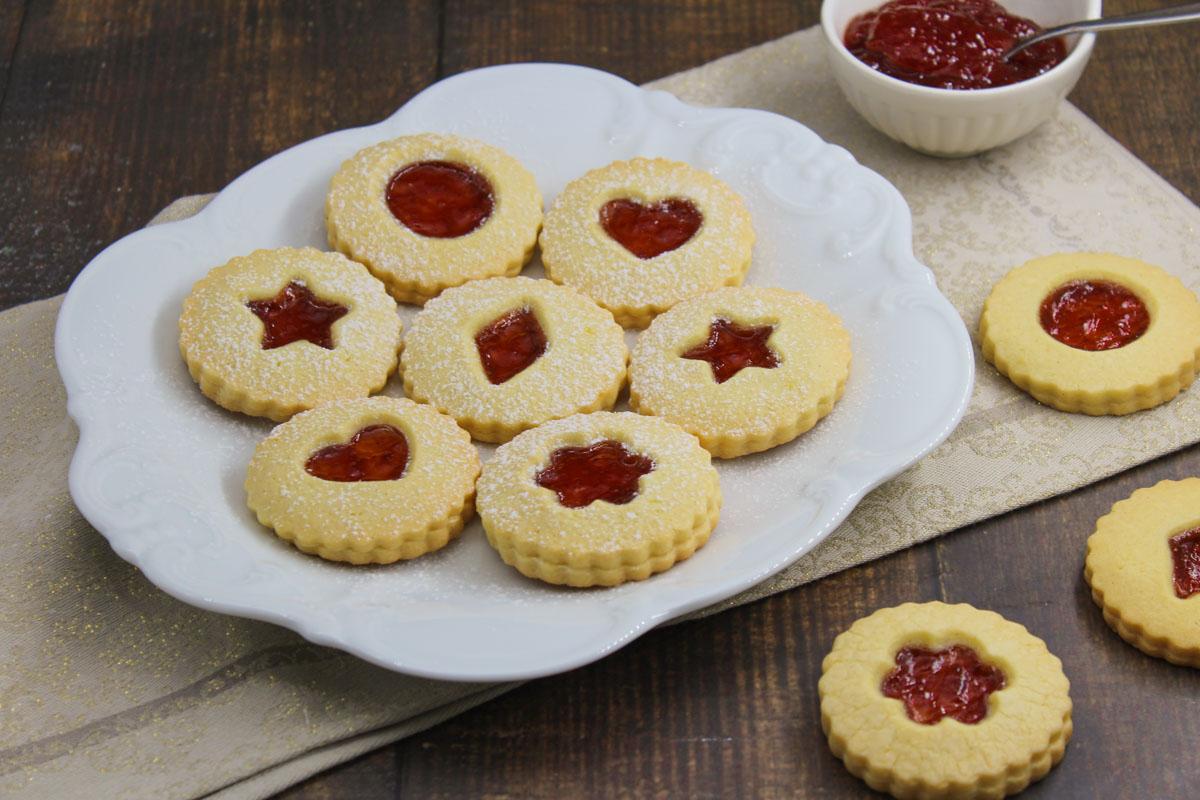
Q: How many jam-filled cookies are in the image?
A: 10